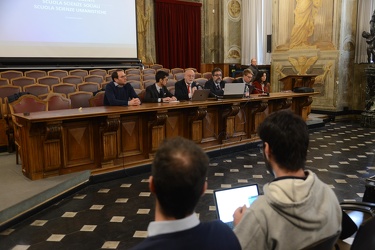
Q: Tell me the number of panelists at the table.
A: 6